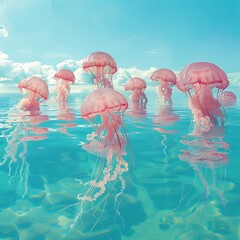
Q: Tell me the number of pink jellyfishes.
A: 8